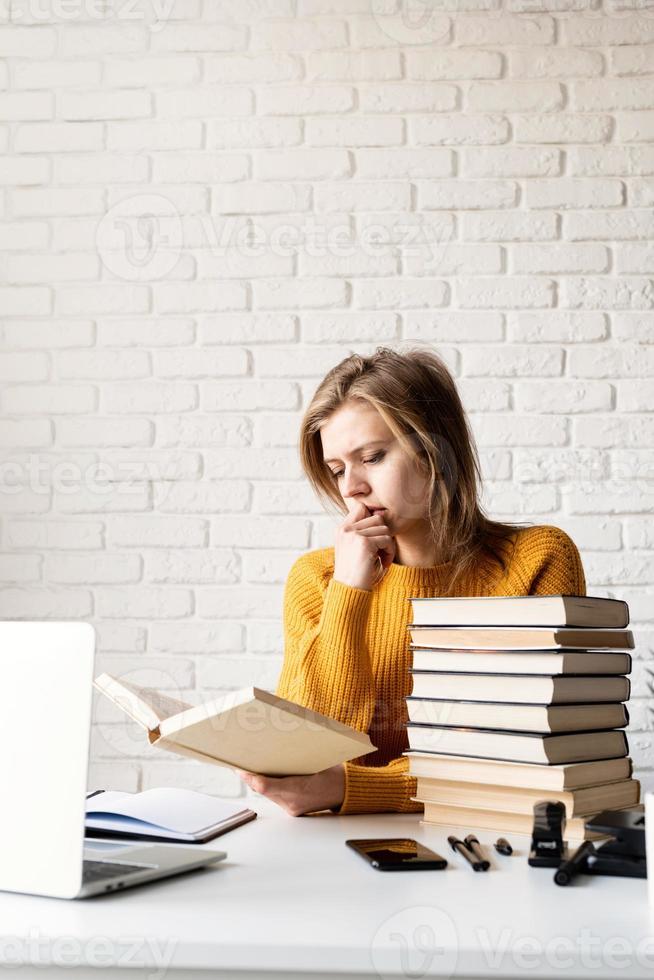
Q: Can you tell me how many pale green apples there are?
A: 0